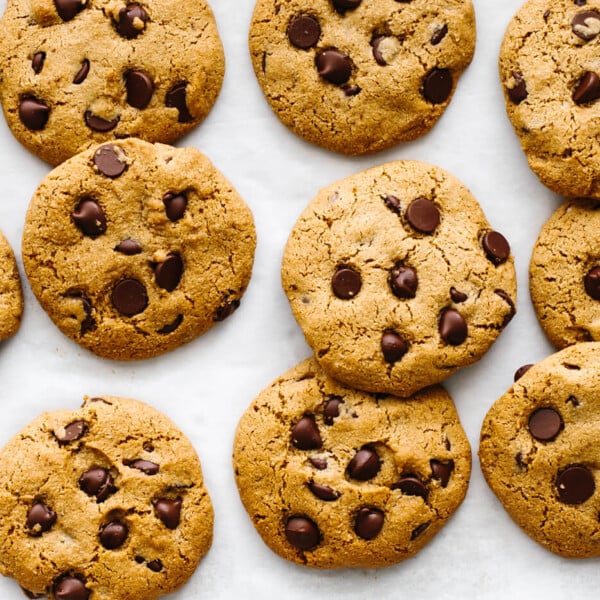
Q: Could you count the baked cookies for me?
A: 10